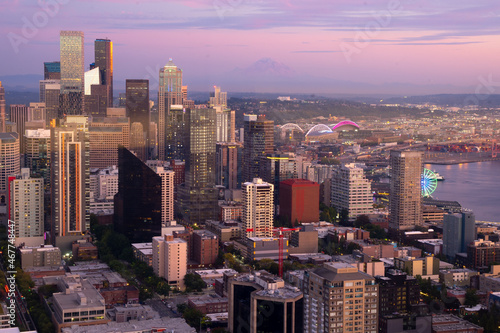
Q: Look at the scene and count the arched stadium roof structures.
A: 3